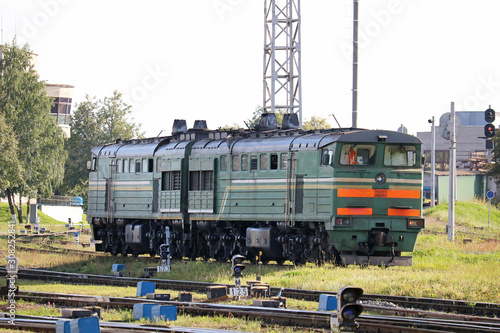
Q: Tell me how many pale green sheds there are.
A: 1